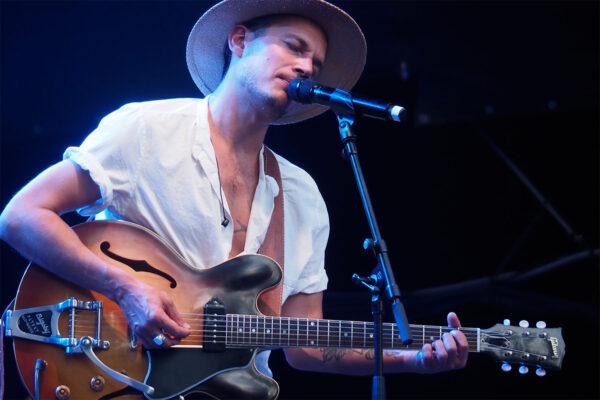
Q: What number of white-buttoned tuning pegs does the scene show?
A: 6